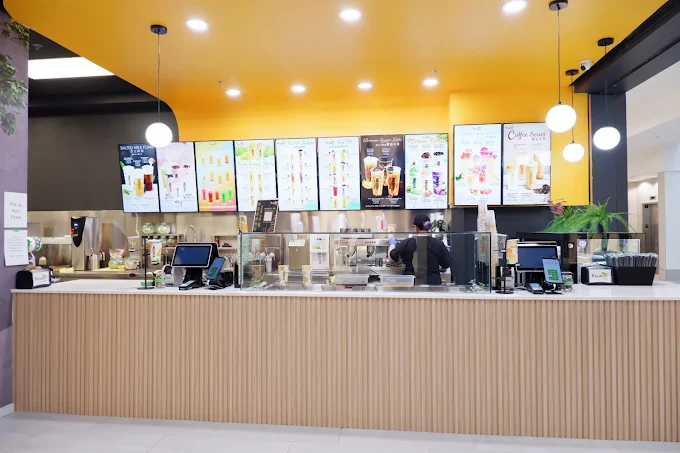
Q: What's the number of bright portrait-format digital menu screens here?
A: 10